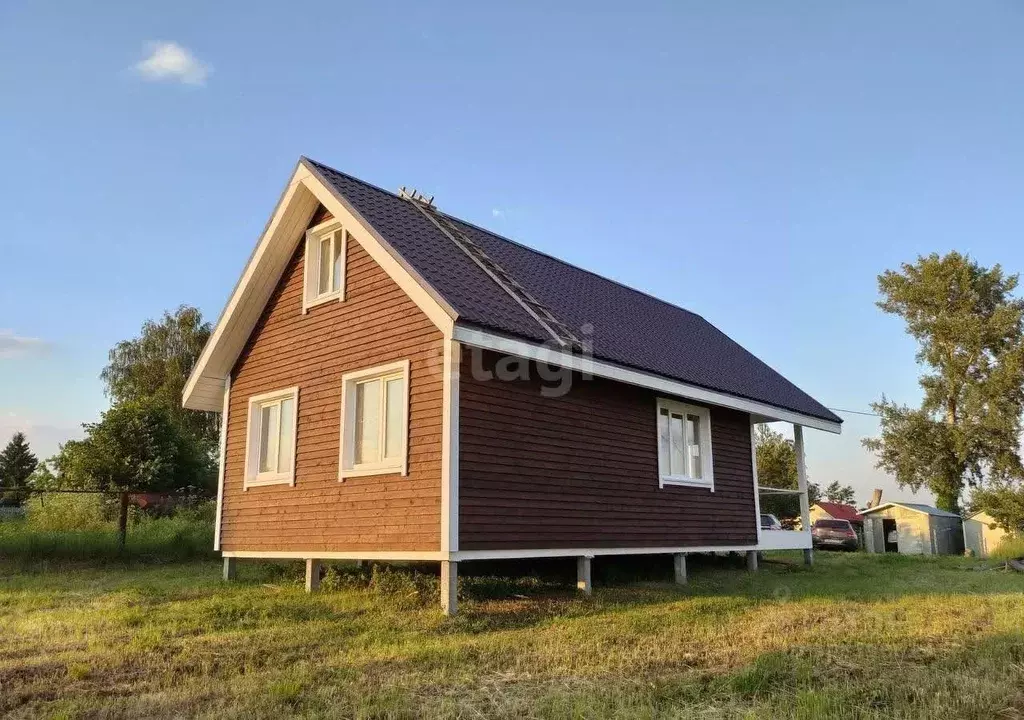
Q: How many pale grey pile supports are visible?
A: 7